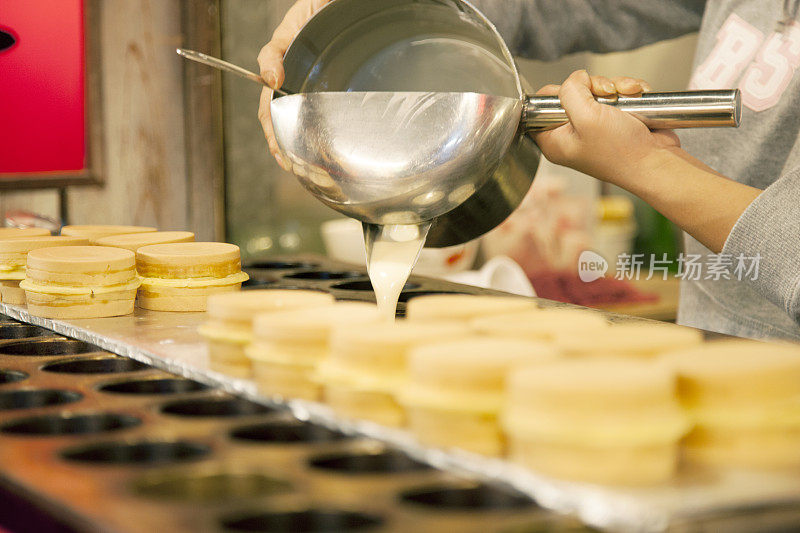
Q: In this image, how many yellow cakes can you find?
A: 15